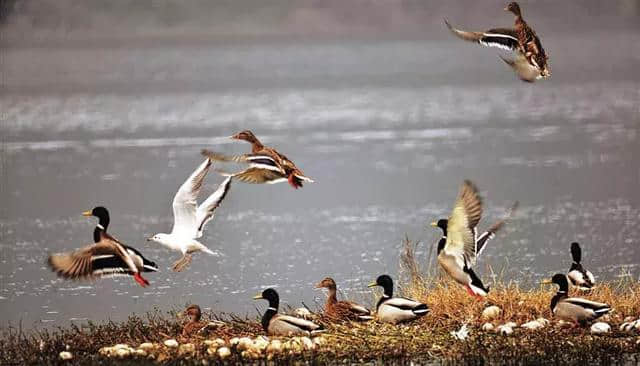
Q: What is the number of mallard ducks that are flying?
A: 4